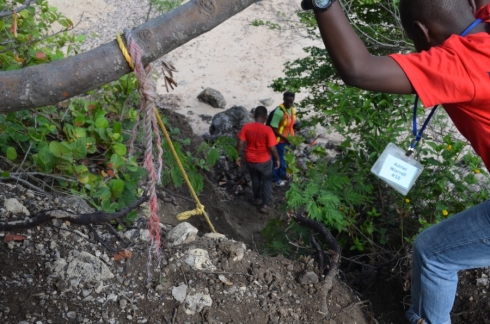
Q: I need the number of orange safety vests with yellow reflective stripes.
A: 1